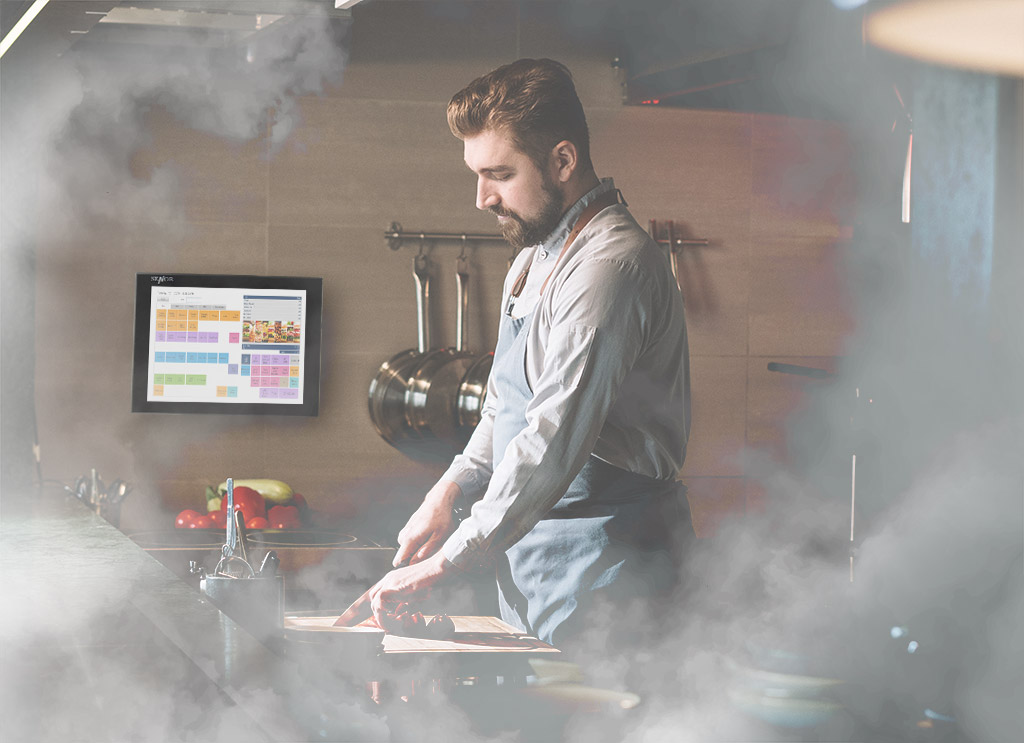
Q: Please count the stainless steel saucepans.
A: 3